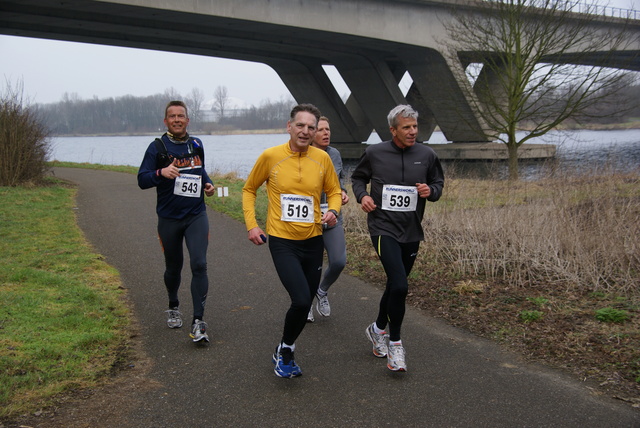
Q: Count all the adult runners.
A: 4